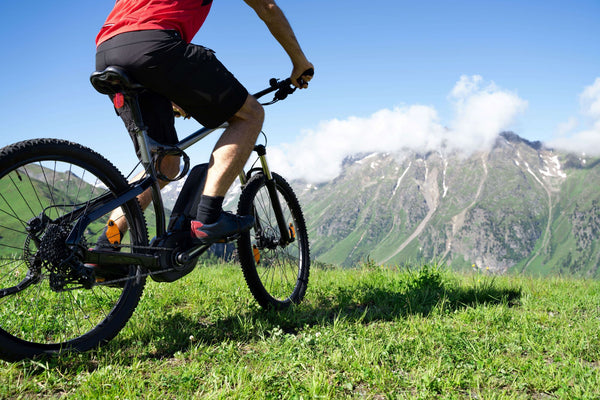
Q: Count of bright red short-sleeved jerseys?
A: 1